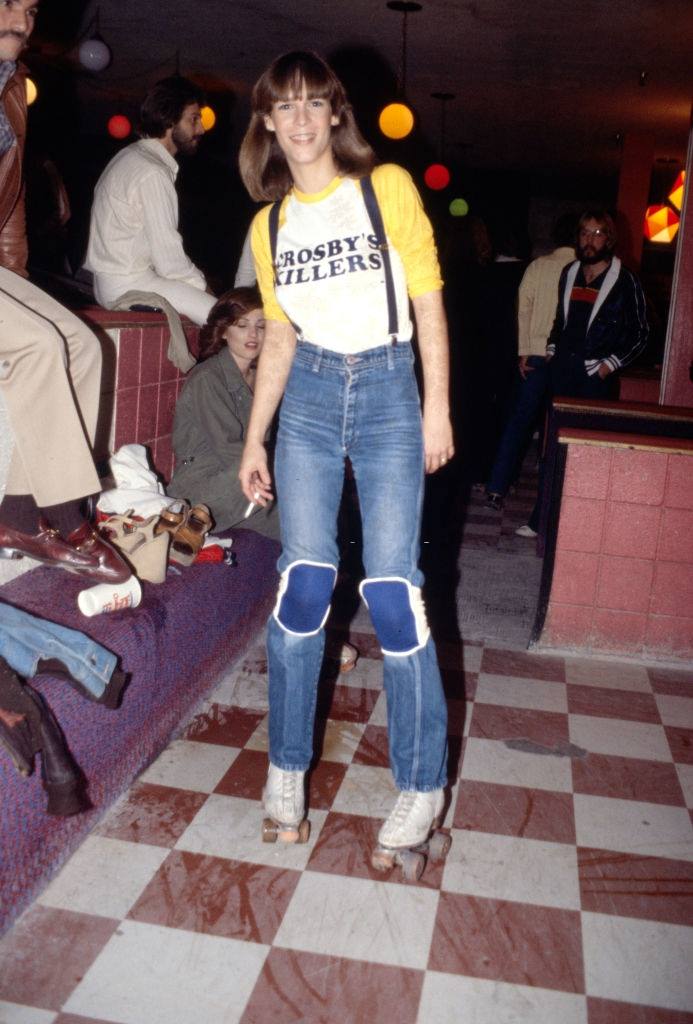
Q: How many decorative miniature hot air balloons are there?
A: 0